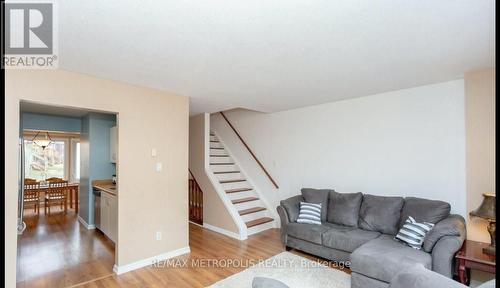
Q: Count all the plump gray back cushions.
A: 4